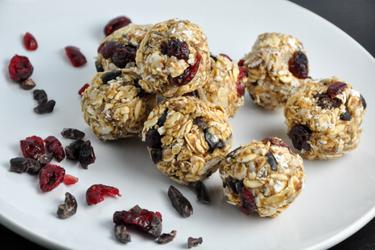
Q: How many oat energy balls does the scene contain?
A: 8